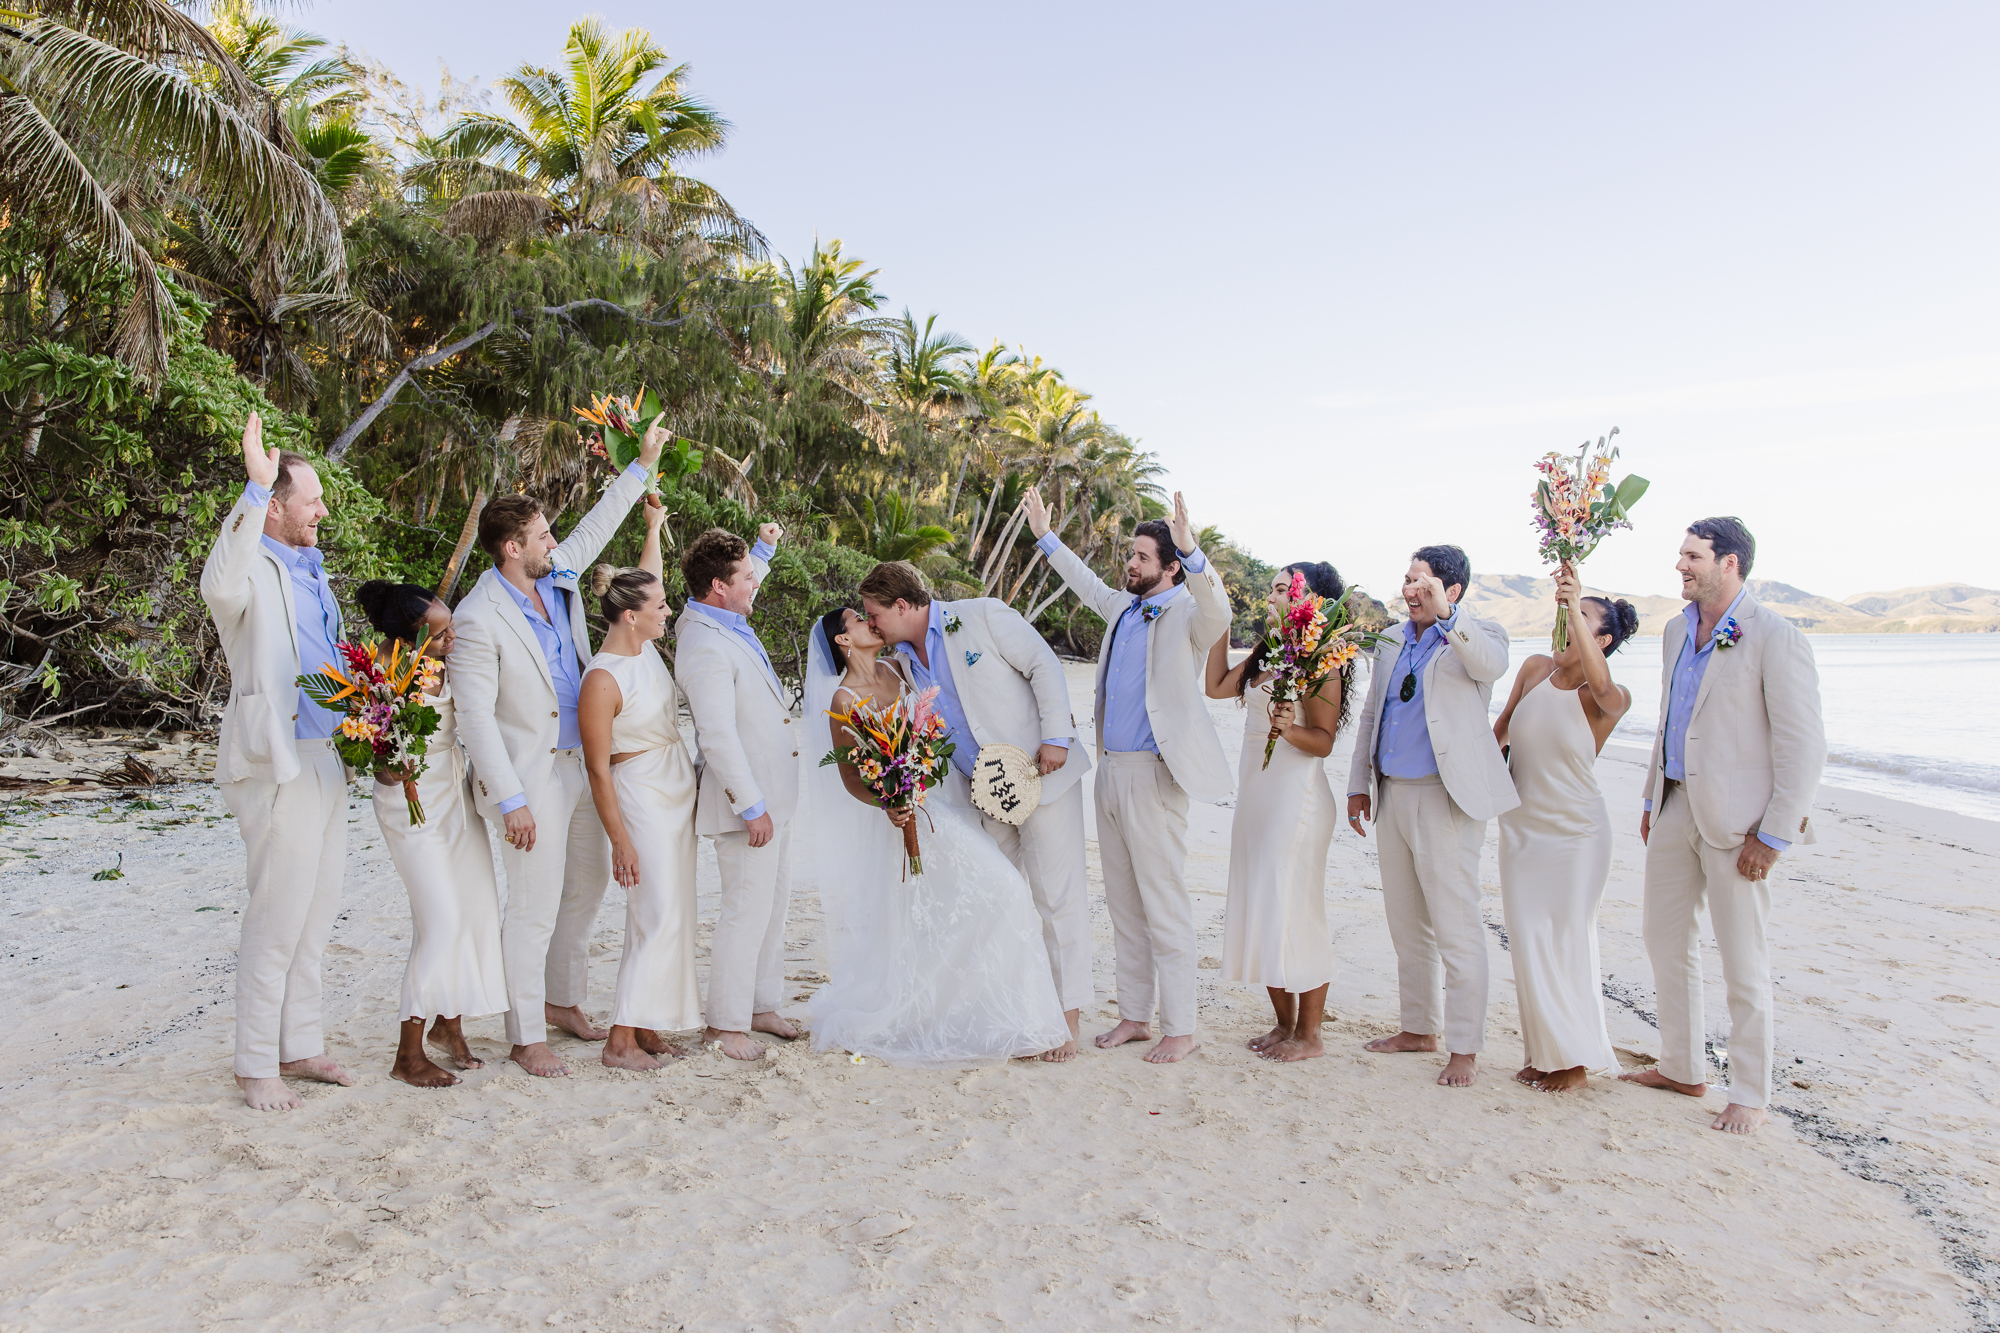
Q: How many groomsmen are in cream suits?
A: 6